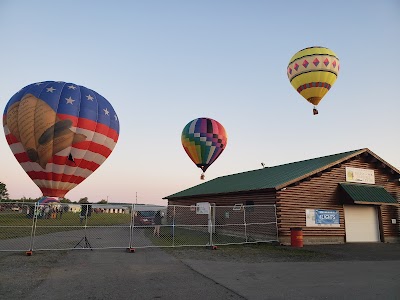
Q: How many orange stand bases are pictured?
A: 3